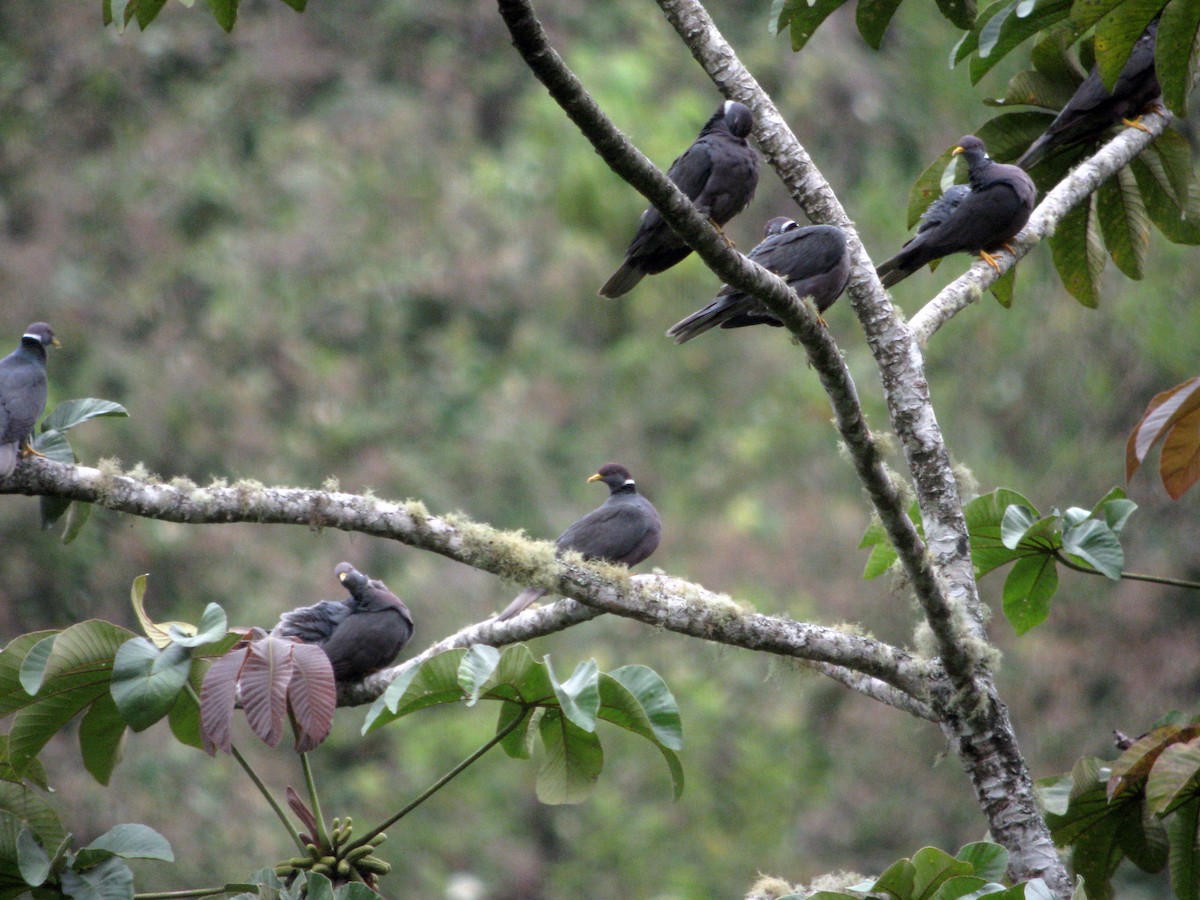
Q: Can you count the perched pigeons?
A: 7